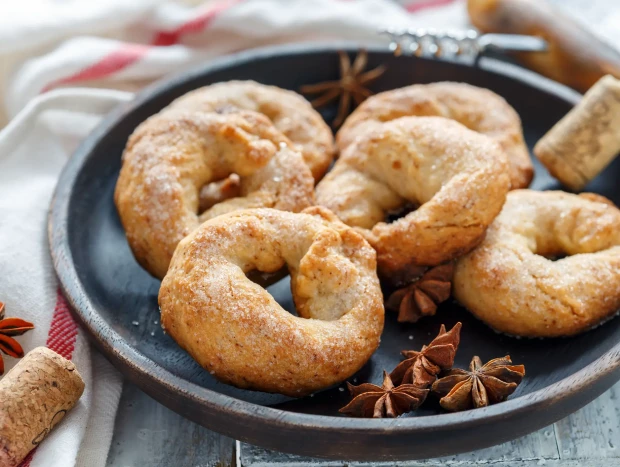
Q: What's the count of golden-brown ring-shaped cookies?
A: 6